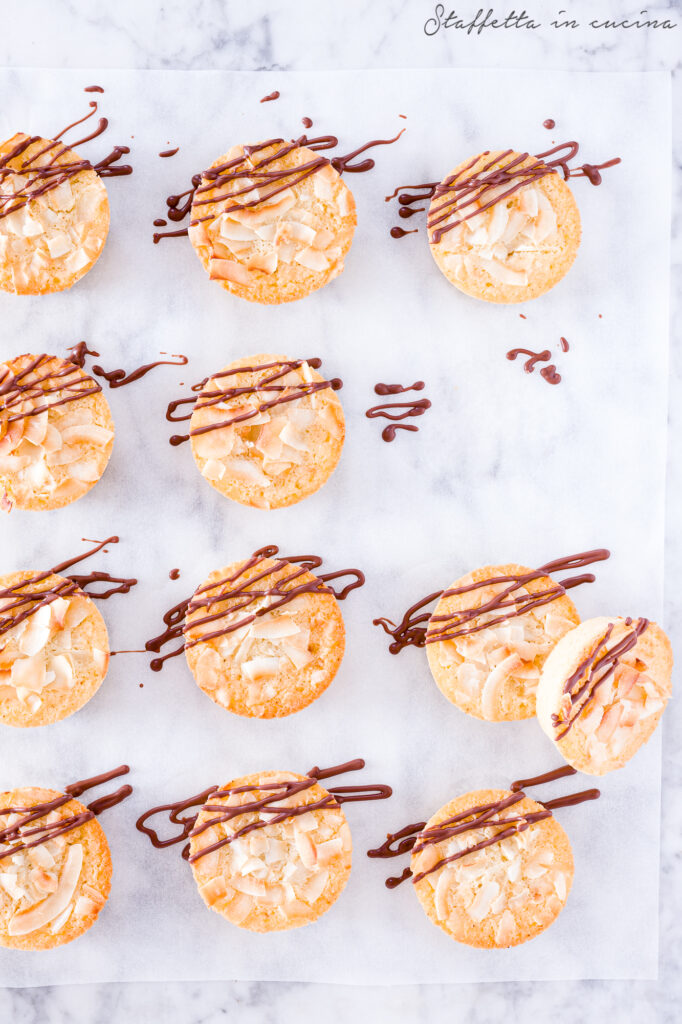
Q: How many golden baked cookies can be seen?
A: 12